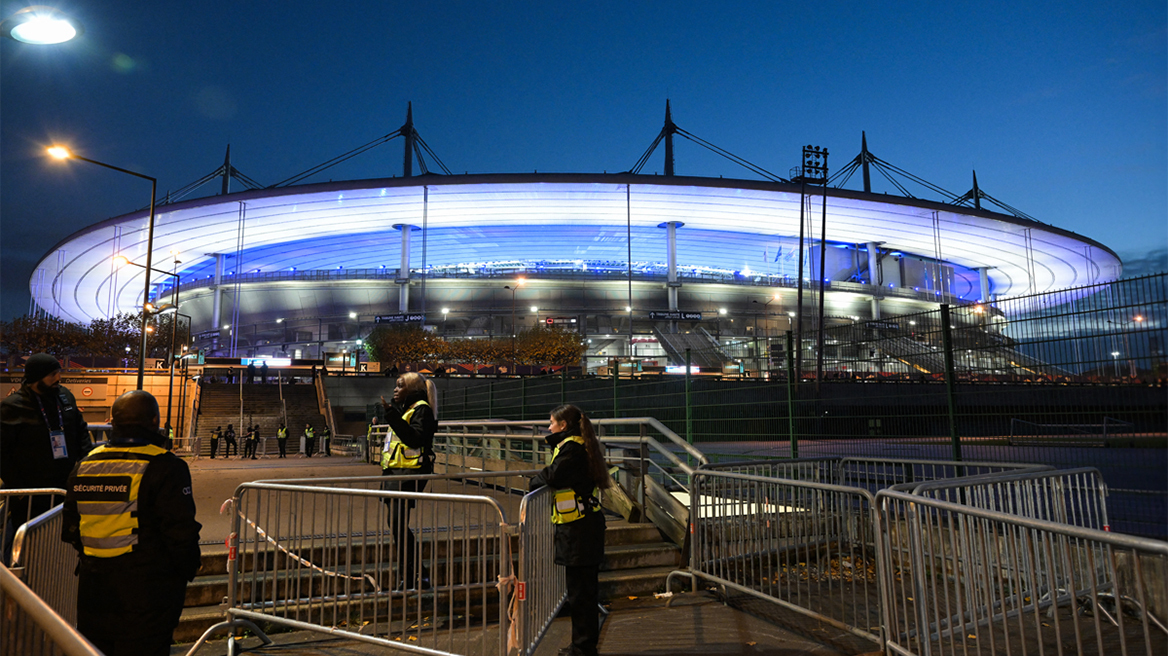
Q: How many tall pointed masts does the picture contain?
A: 5